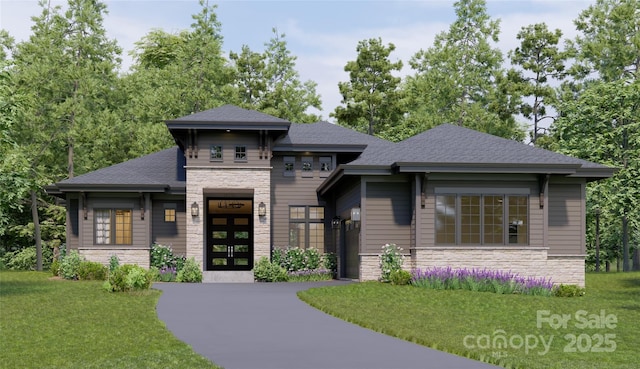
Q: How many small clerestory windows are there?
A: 5